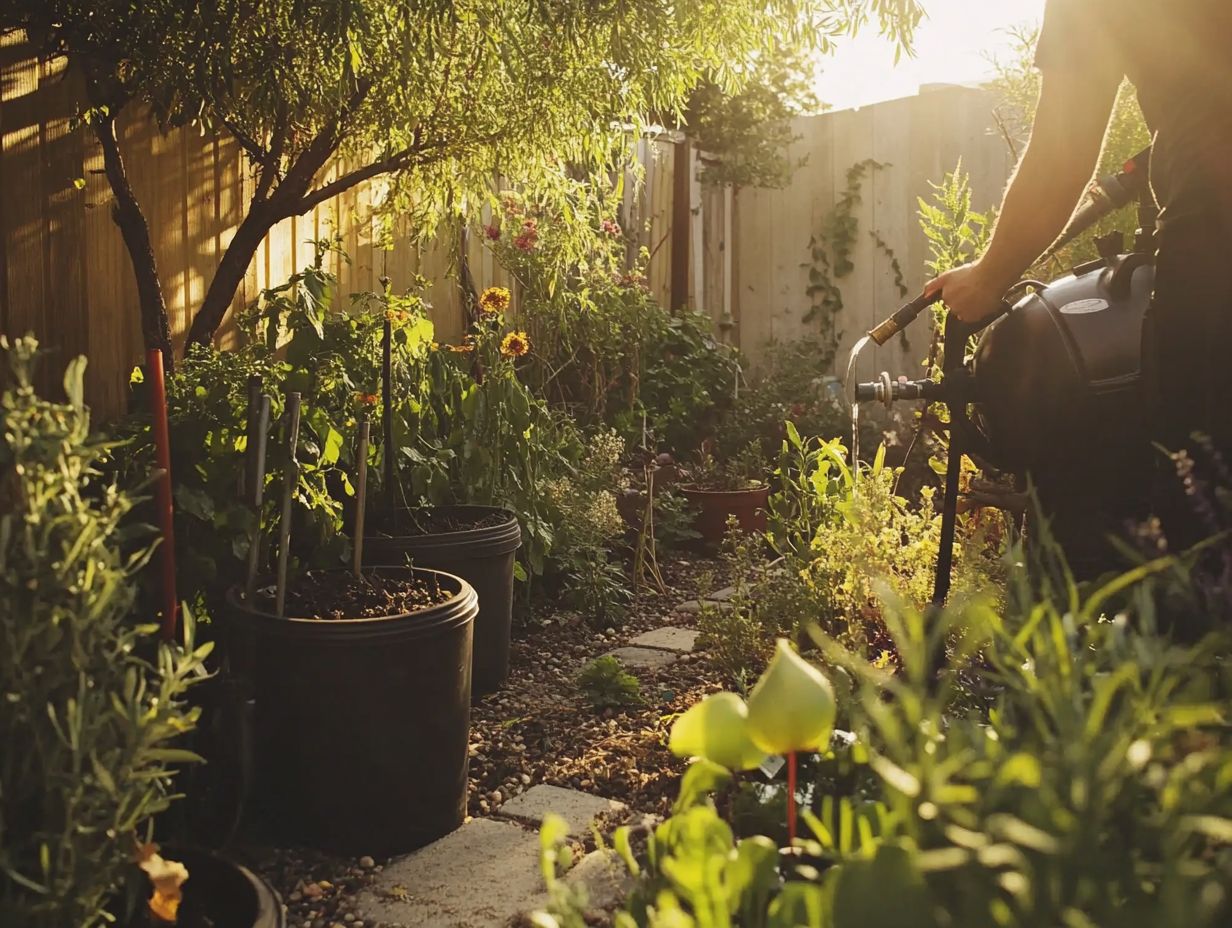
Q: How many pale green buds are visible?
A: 2